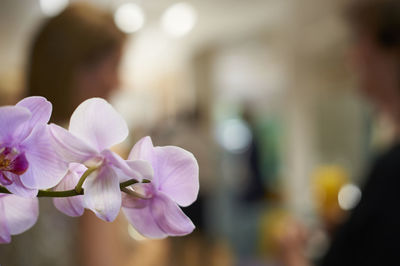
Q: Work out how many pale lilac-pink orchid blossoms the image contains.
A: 4